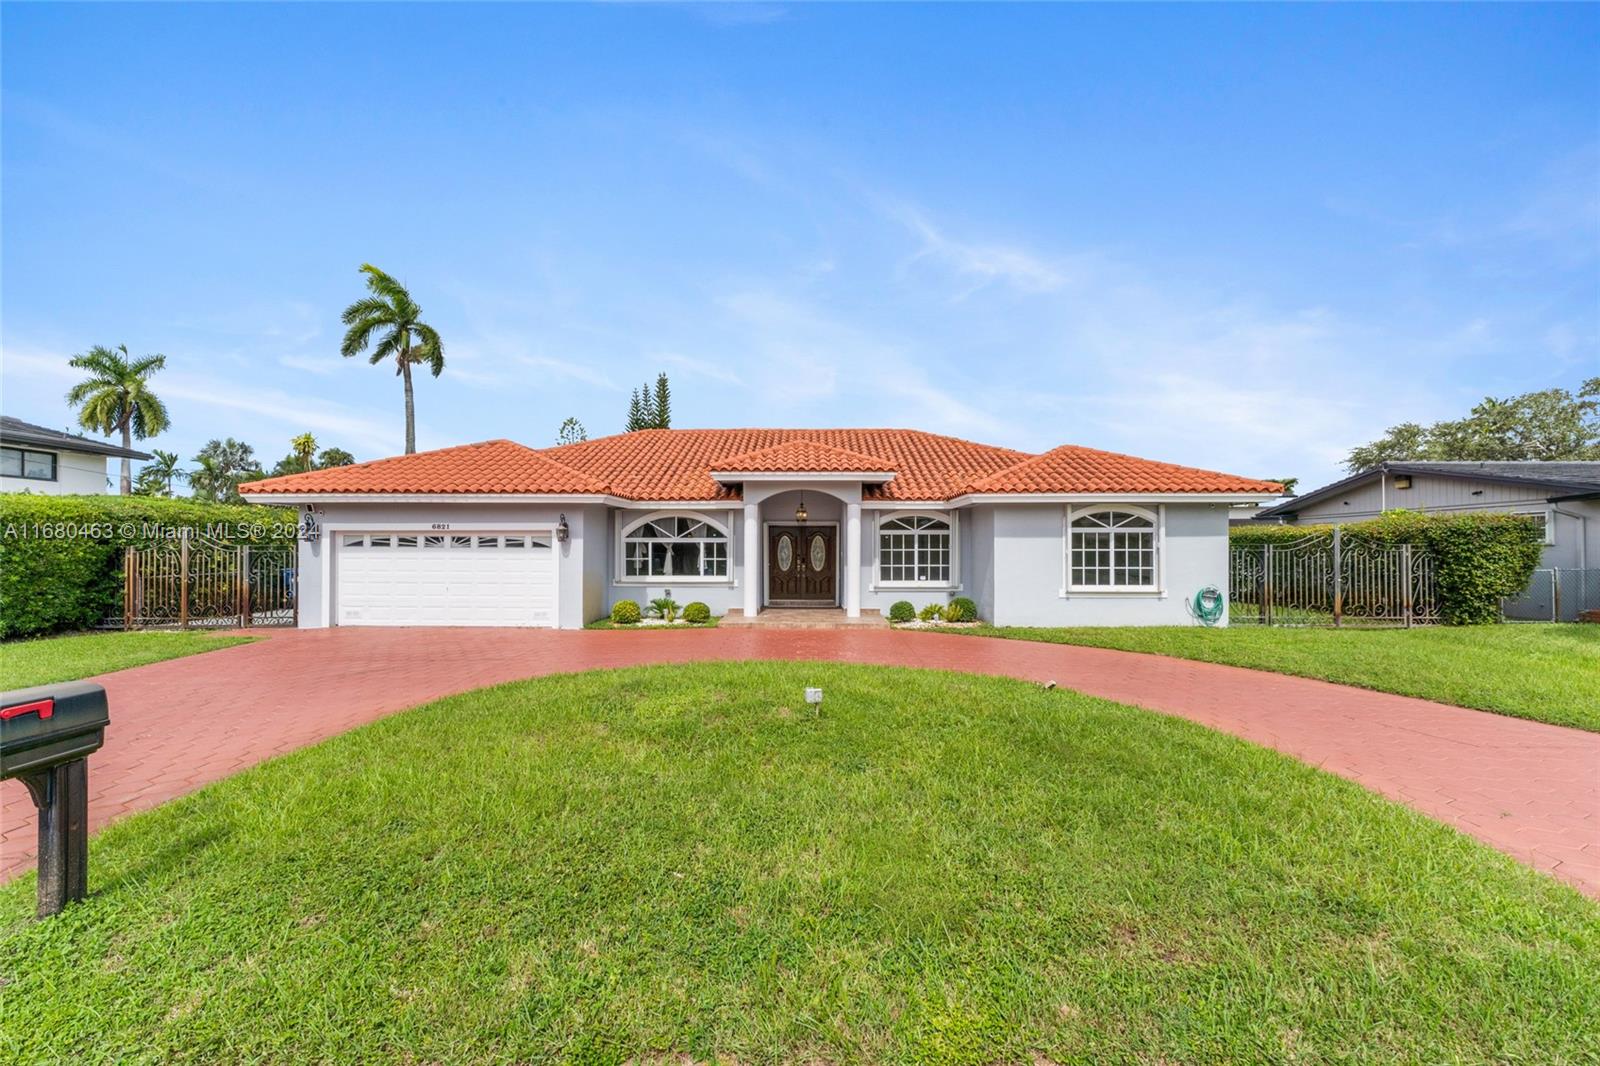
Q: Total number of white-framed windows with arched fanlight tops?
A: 3